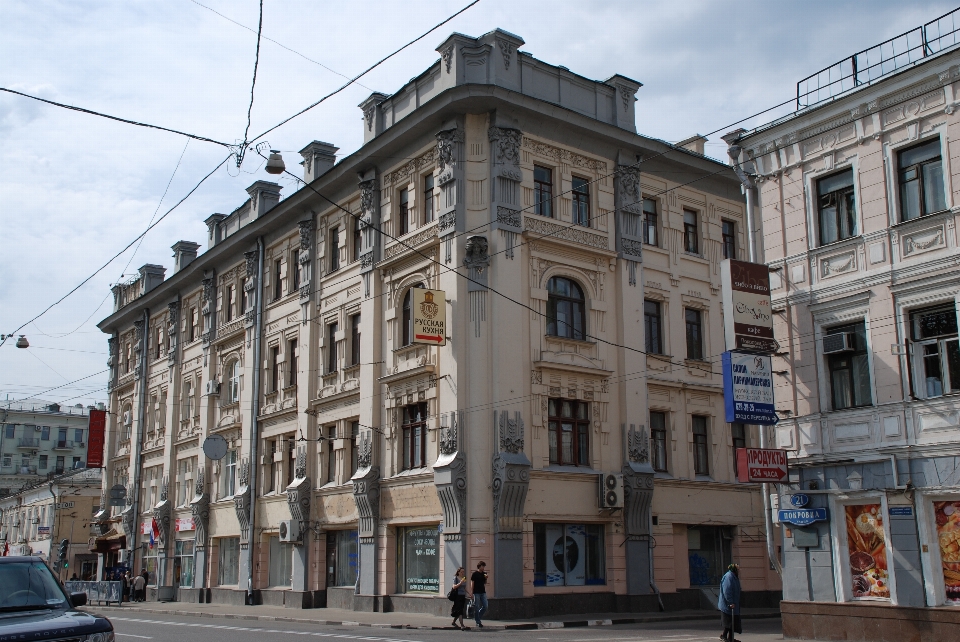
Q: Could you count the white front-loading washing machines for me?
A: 0